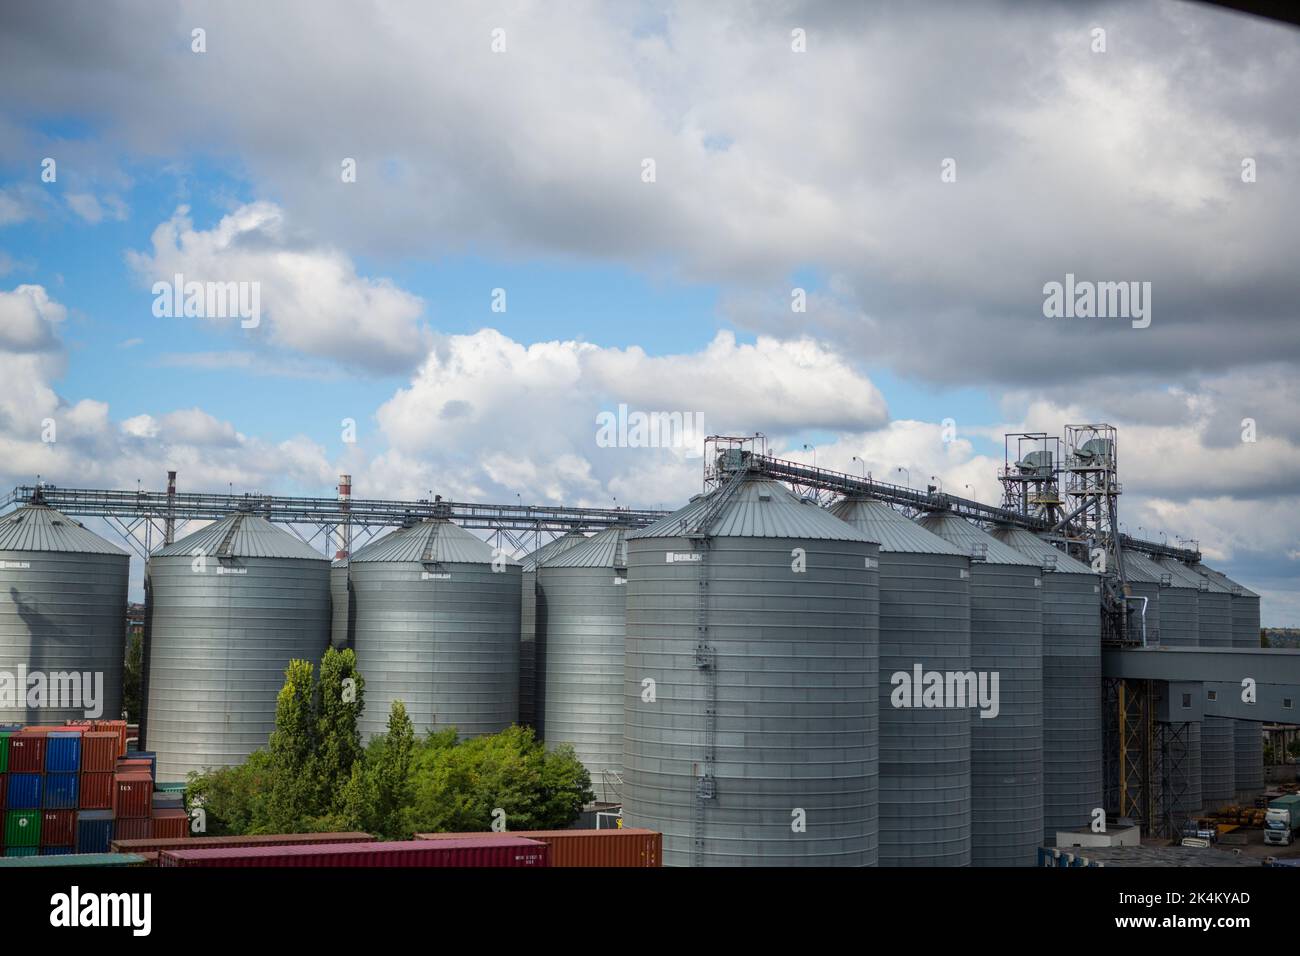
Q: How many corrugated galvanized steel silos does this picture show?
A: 14